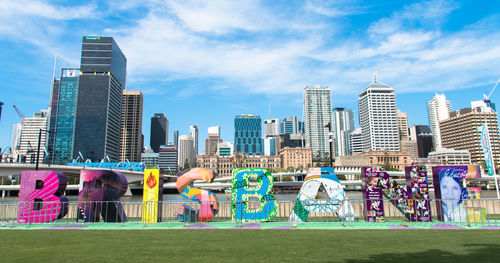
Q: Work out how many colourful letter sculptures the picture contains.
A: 8